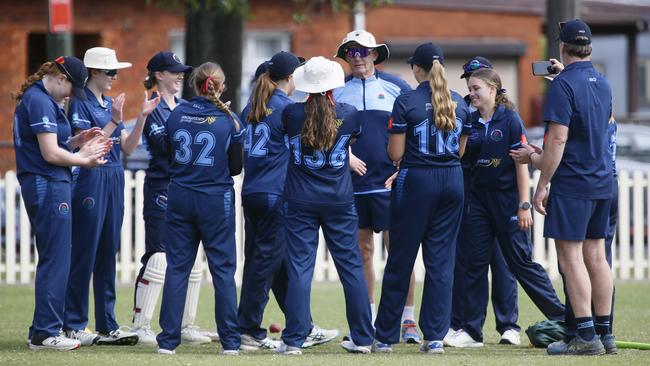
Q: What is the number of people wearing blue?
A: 13